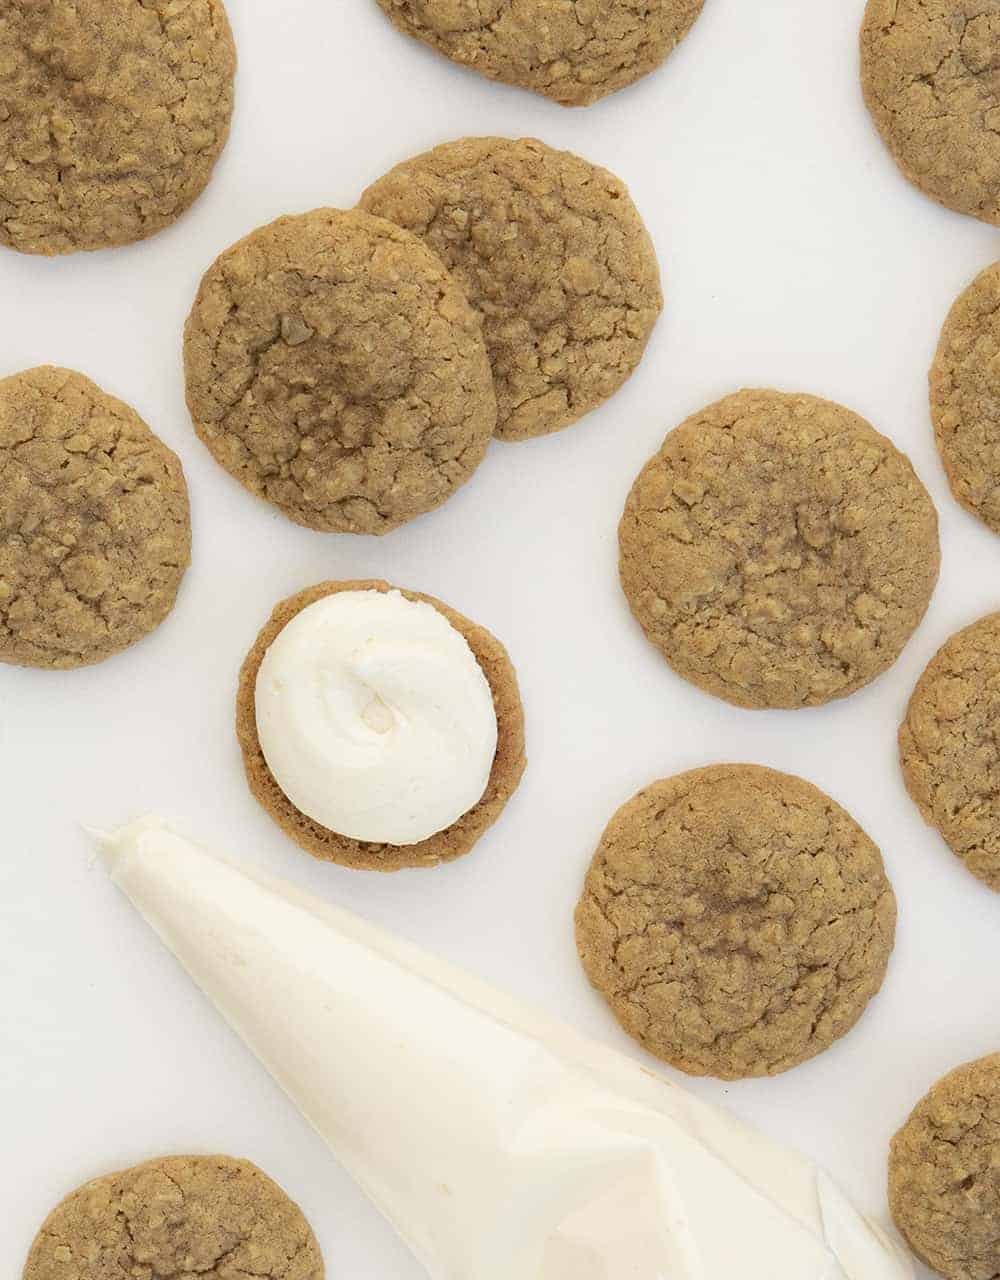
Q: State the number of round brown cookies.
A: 13